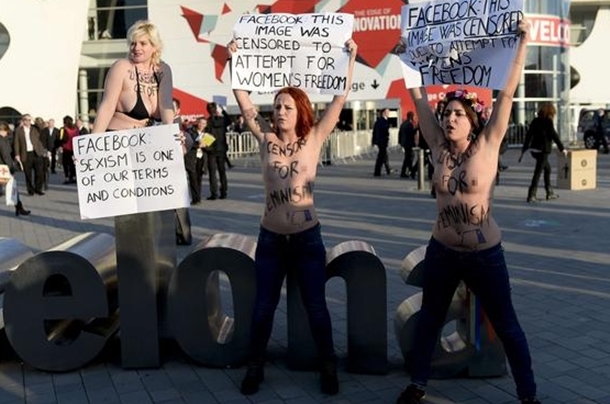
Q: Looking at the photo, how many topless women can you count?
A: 2